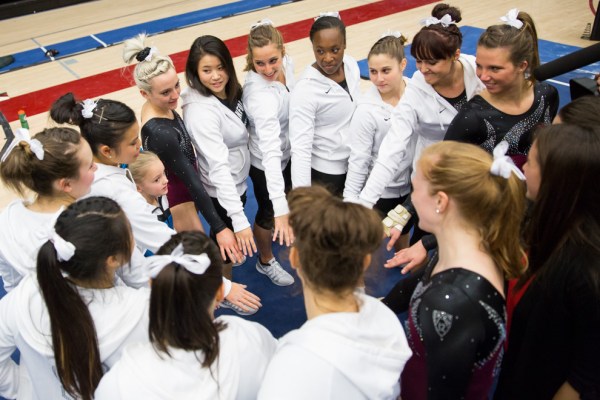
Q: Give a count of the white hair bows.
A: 11